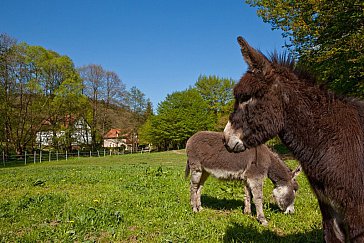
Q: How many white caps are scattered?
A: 0